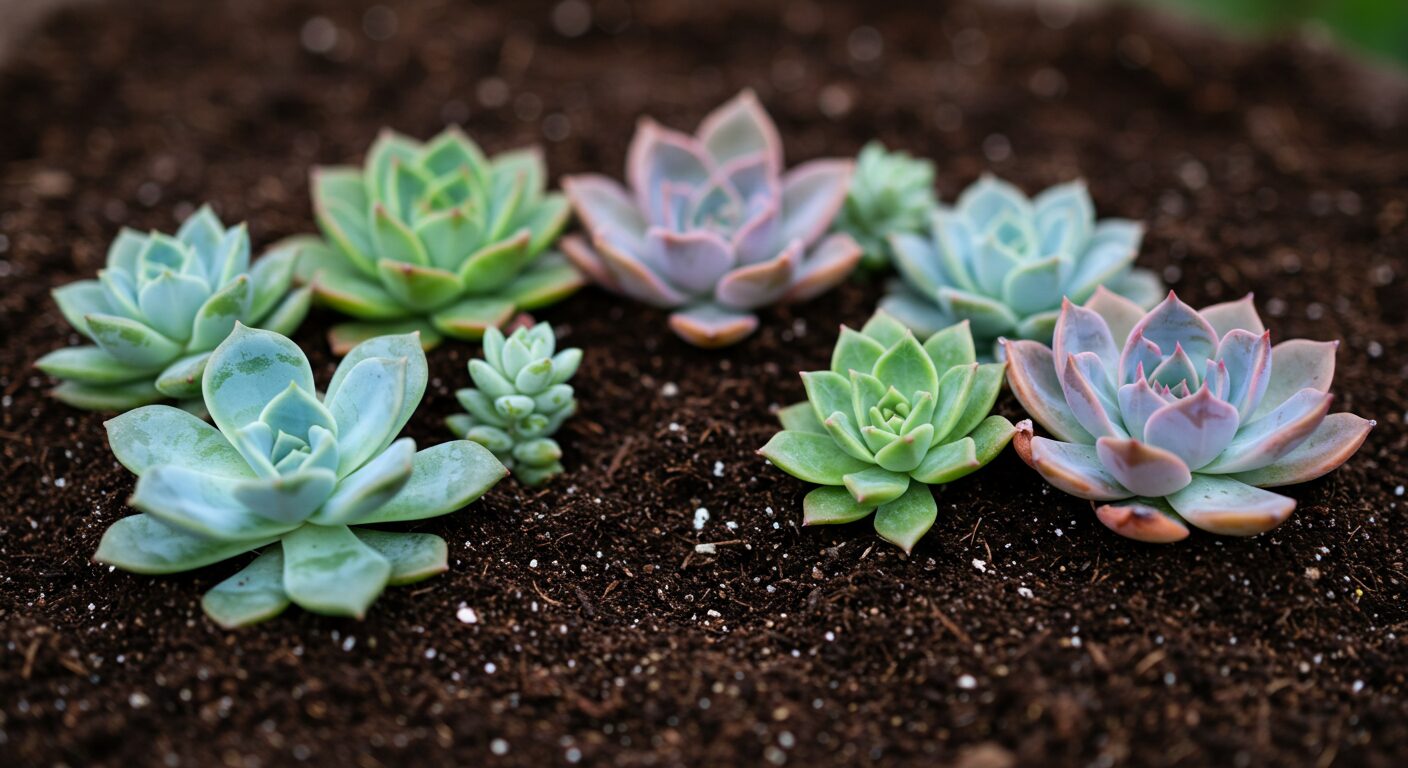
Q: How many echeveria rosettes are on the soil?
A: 7